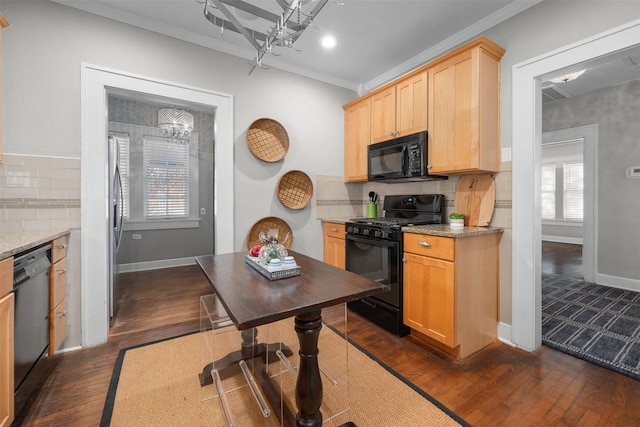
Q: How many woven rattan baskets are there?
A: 3